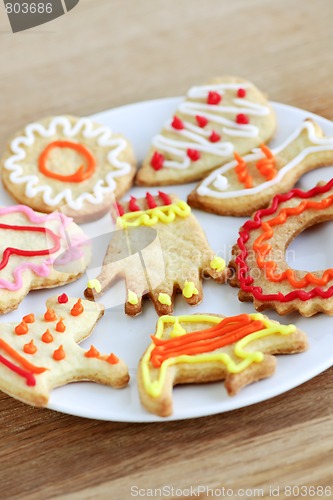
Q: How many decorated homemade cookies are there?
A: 8